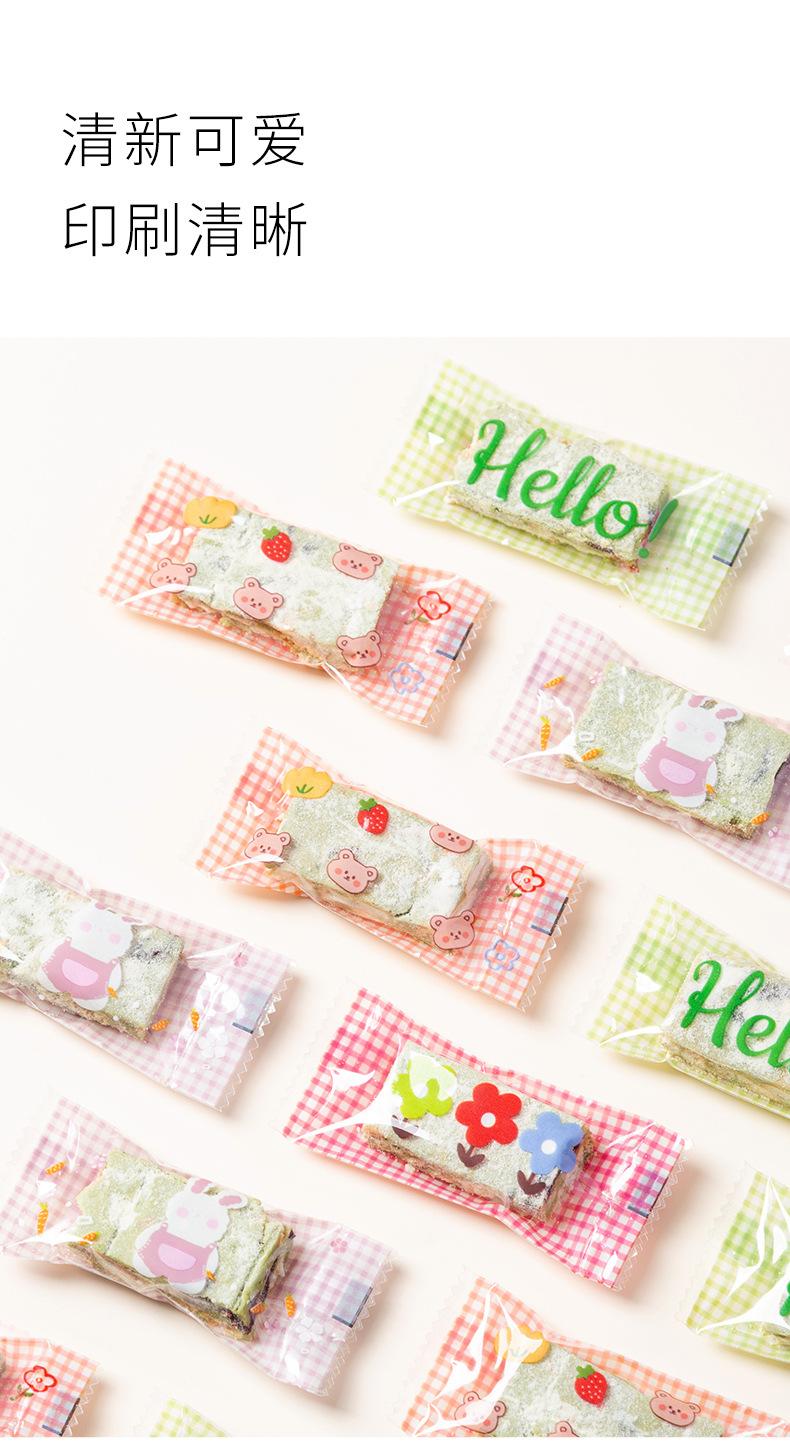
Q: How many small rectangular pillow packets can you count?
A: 12